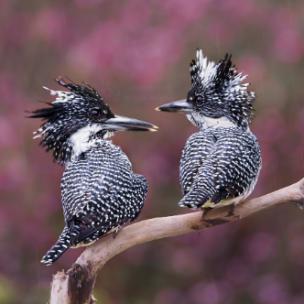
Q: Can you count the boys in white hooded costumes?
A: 0